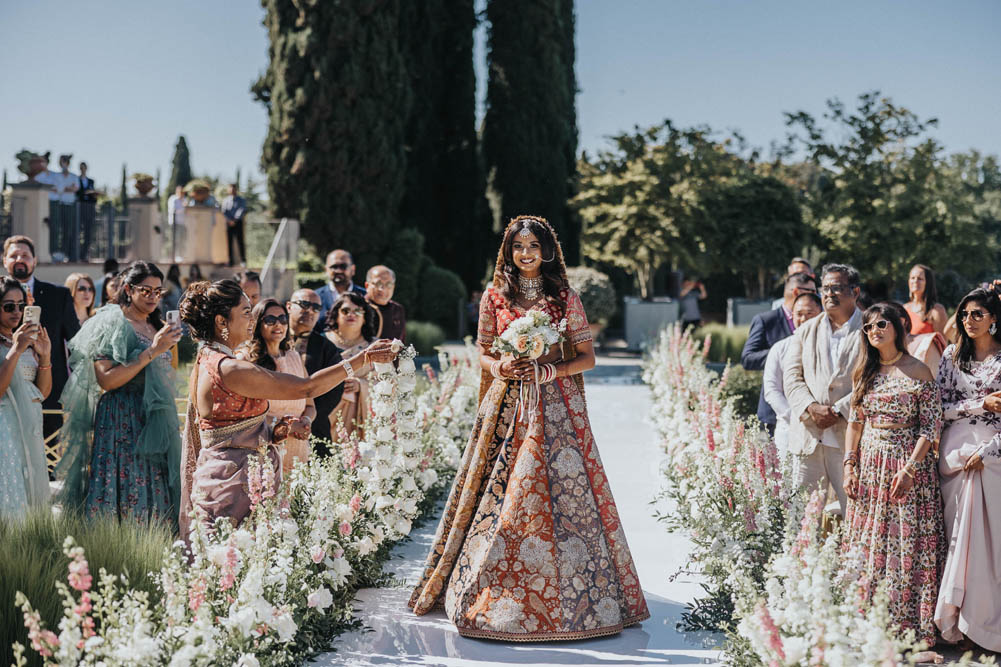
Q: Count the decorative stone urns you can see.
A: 3